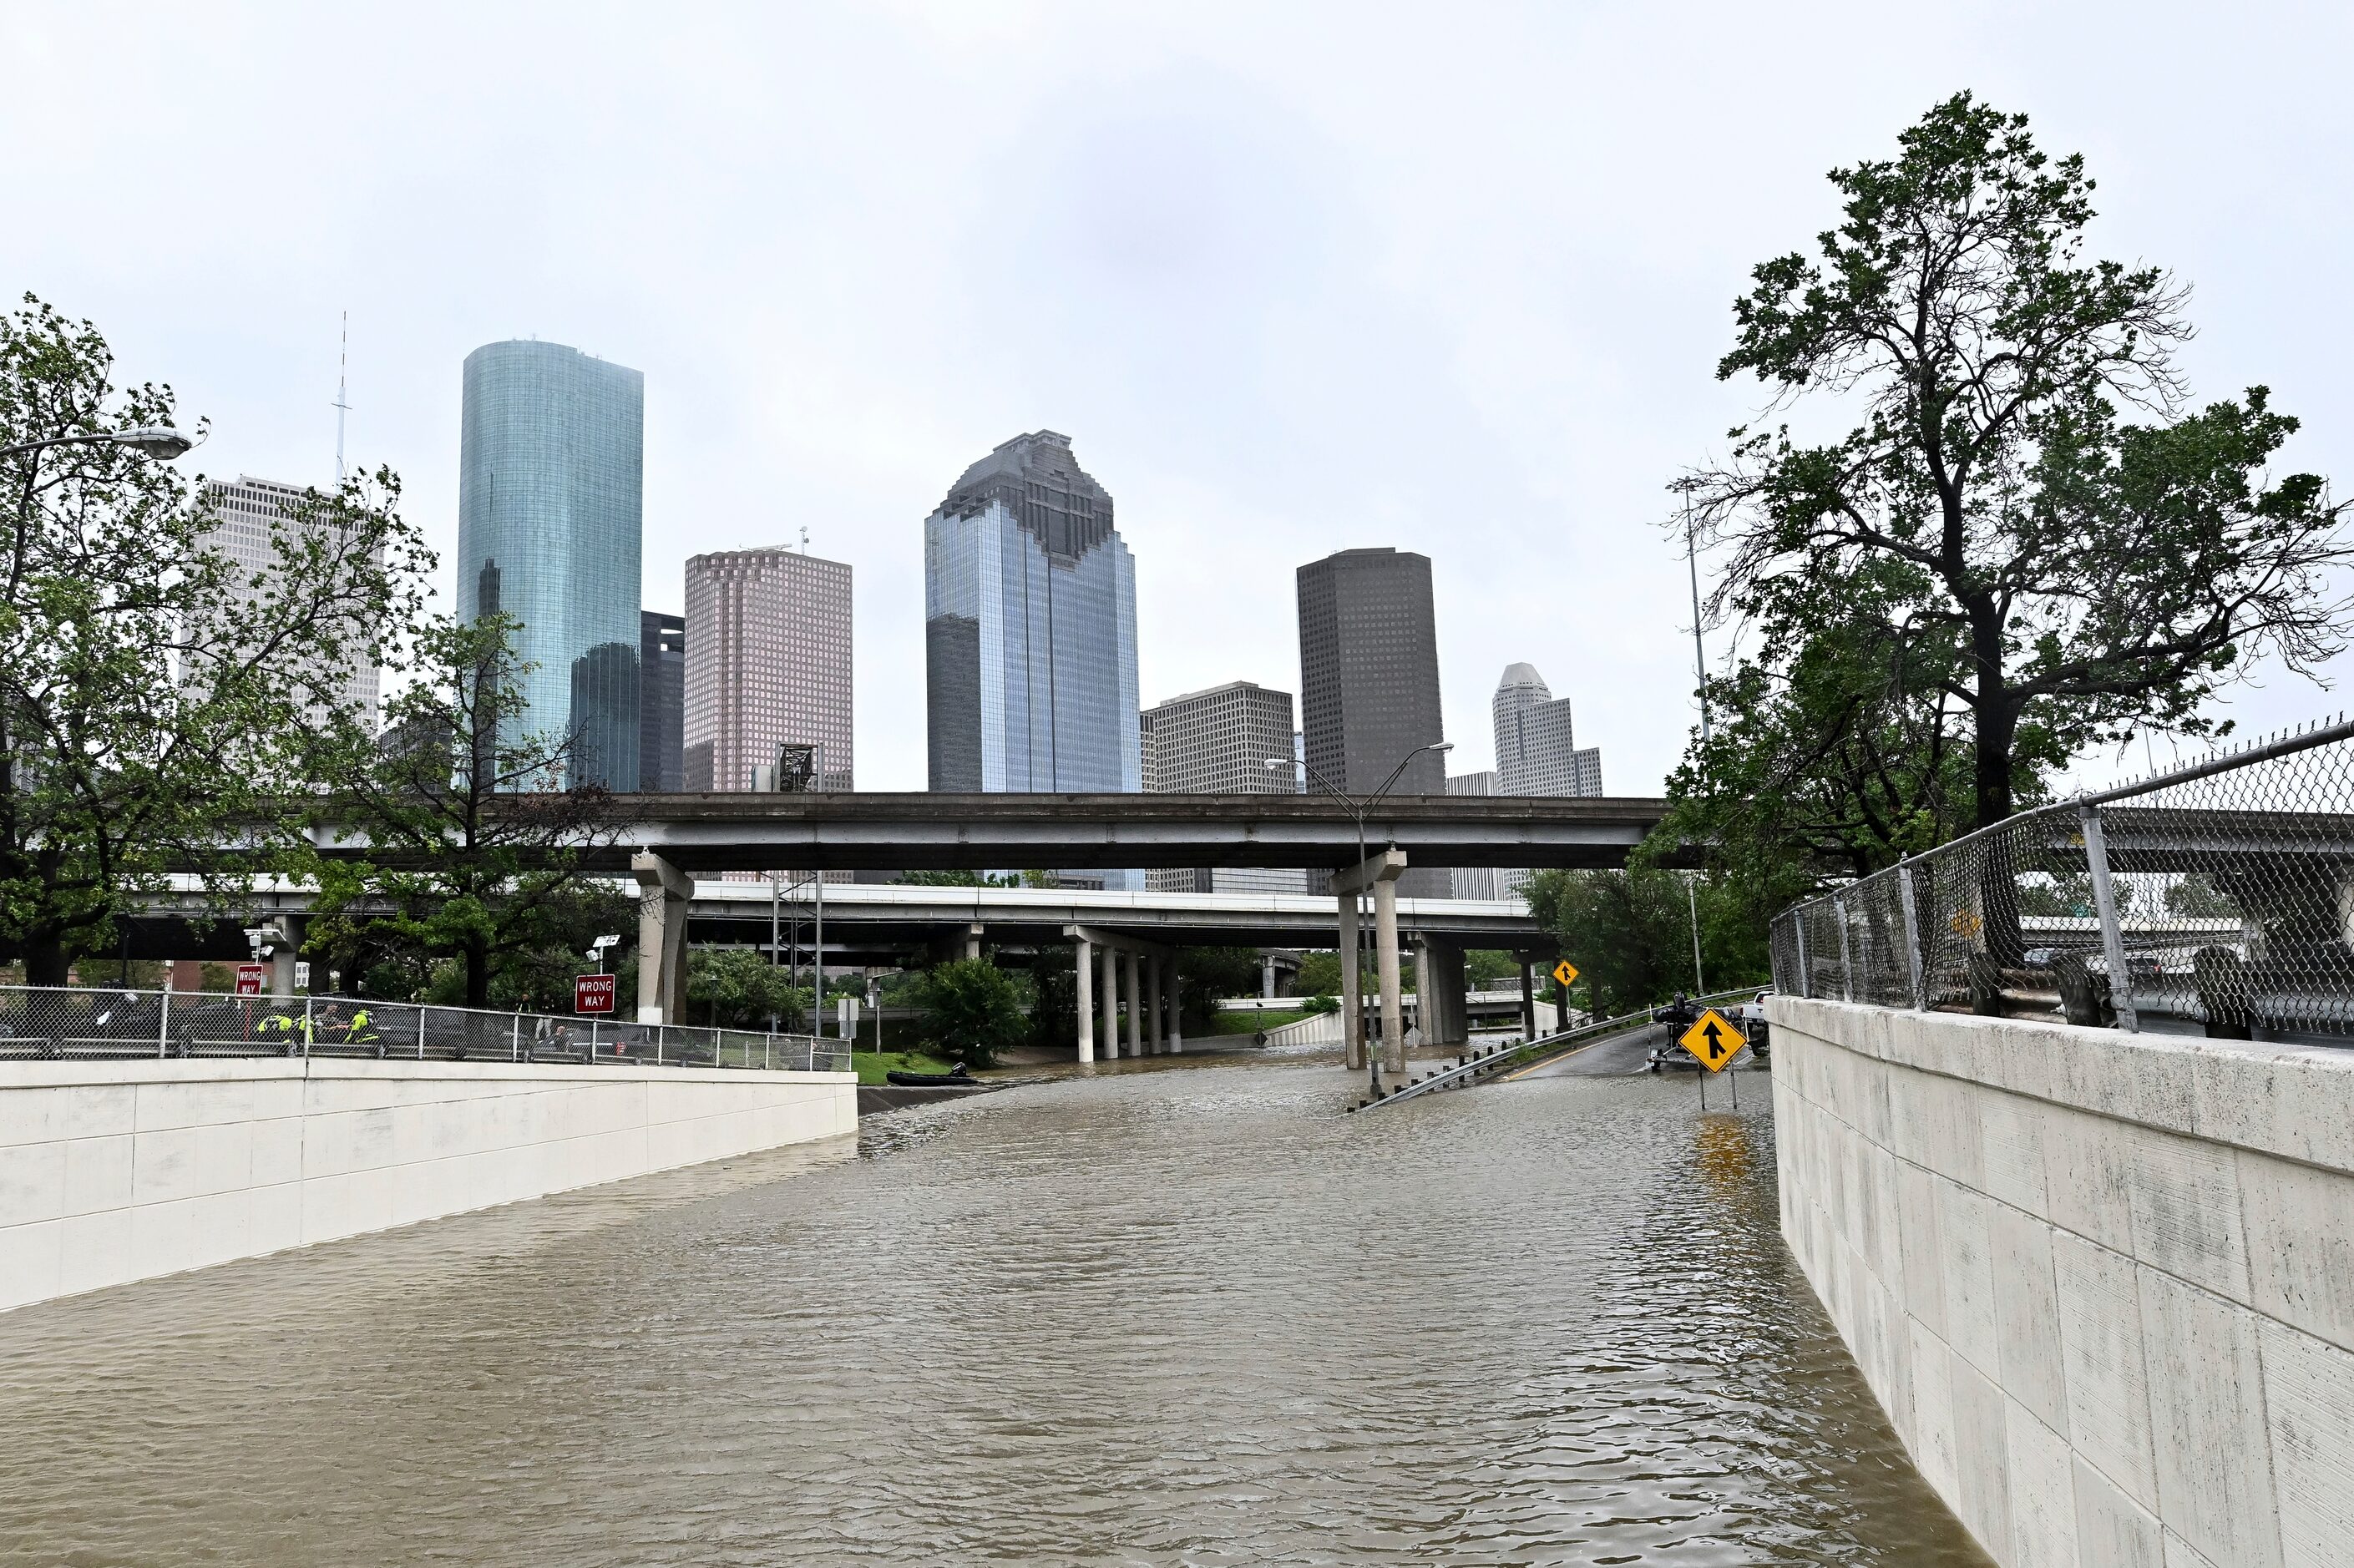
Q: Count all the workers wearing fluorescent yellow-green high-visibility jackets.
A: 3